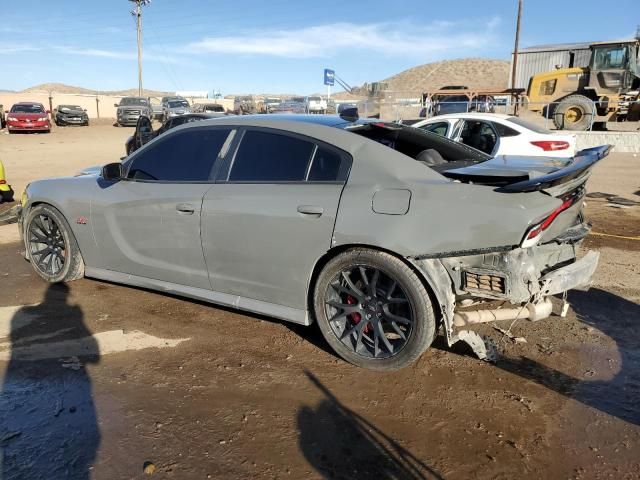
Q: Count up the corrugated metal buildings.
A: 1